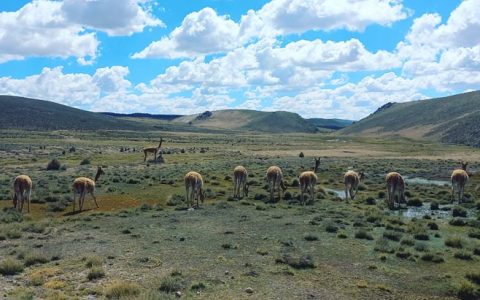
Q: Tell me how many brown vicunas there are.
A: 10